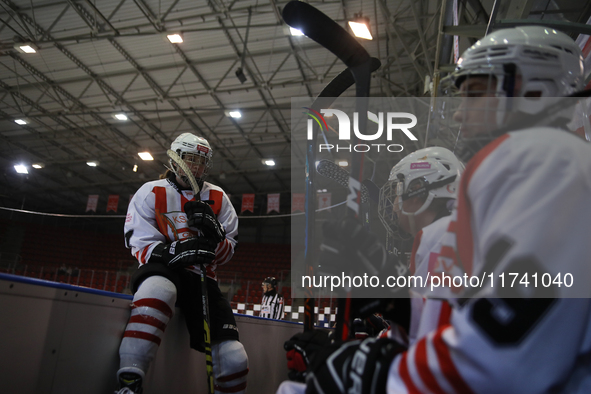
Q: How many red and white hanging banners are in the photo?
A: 6